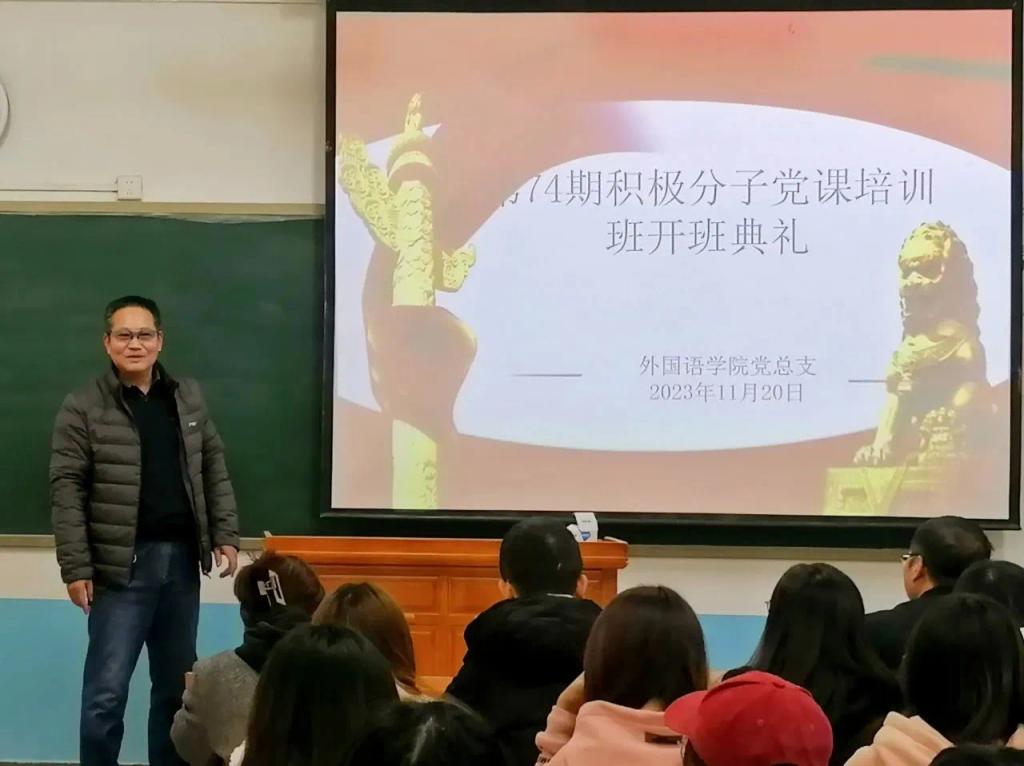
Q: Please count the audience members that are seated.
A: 12